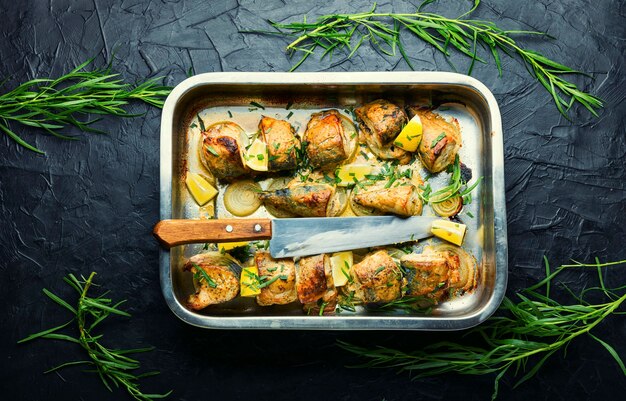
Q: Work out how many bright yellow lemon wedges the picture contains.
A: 8